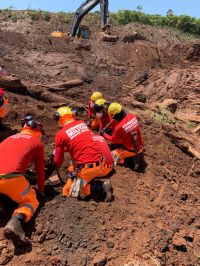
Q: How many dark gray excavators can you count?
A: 1